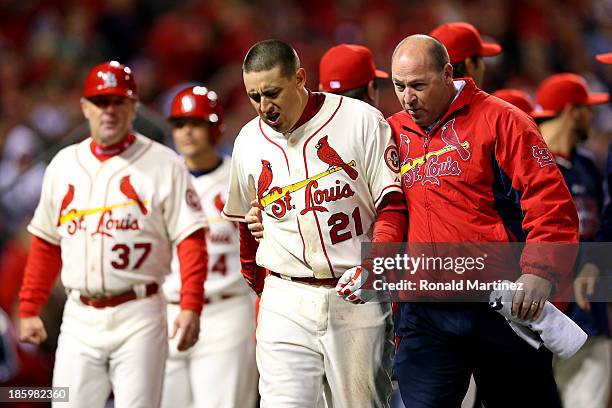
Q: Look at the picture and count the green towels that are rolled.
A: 0